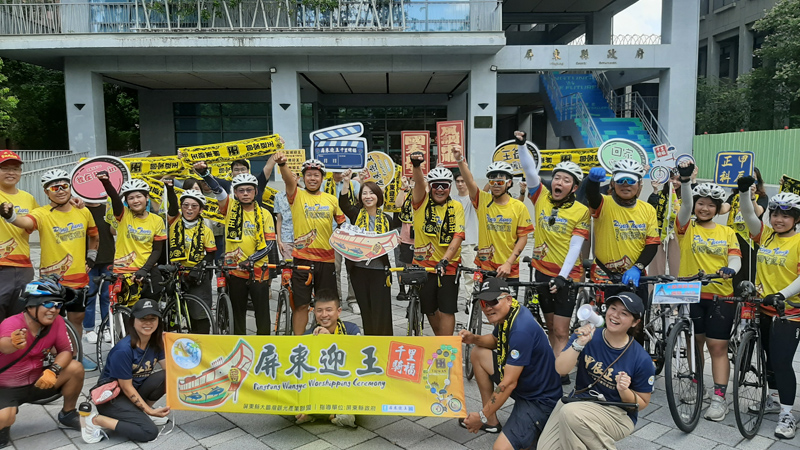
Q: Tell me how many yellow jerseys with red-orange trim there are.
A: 12